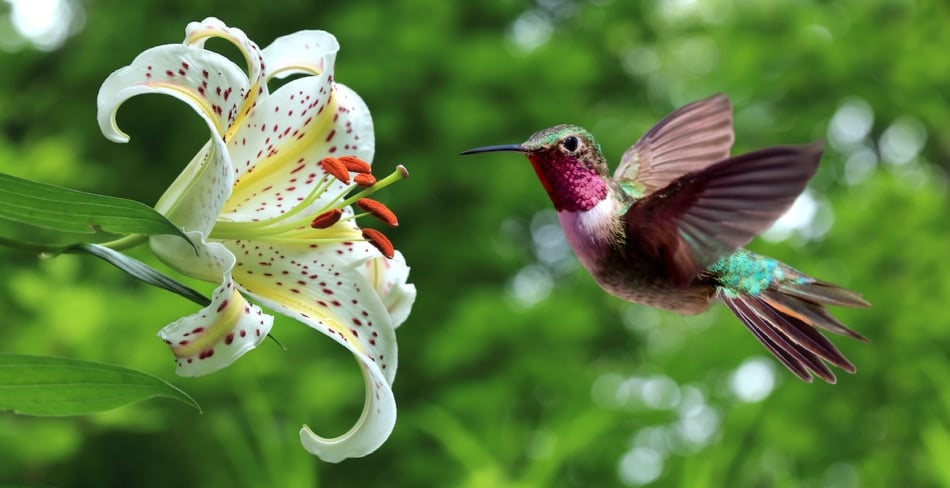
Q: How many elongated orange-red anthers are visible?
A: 6